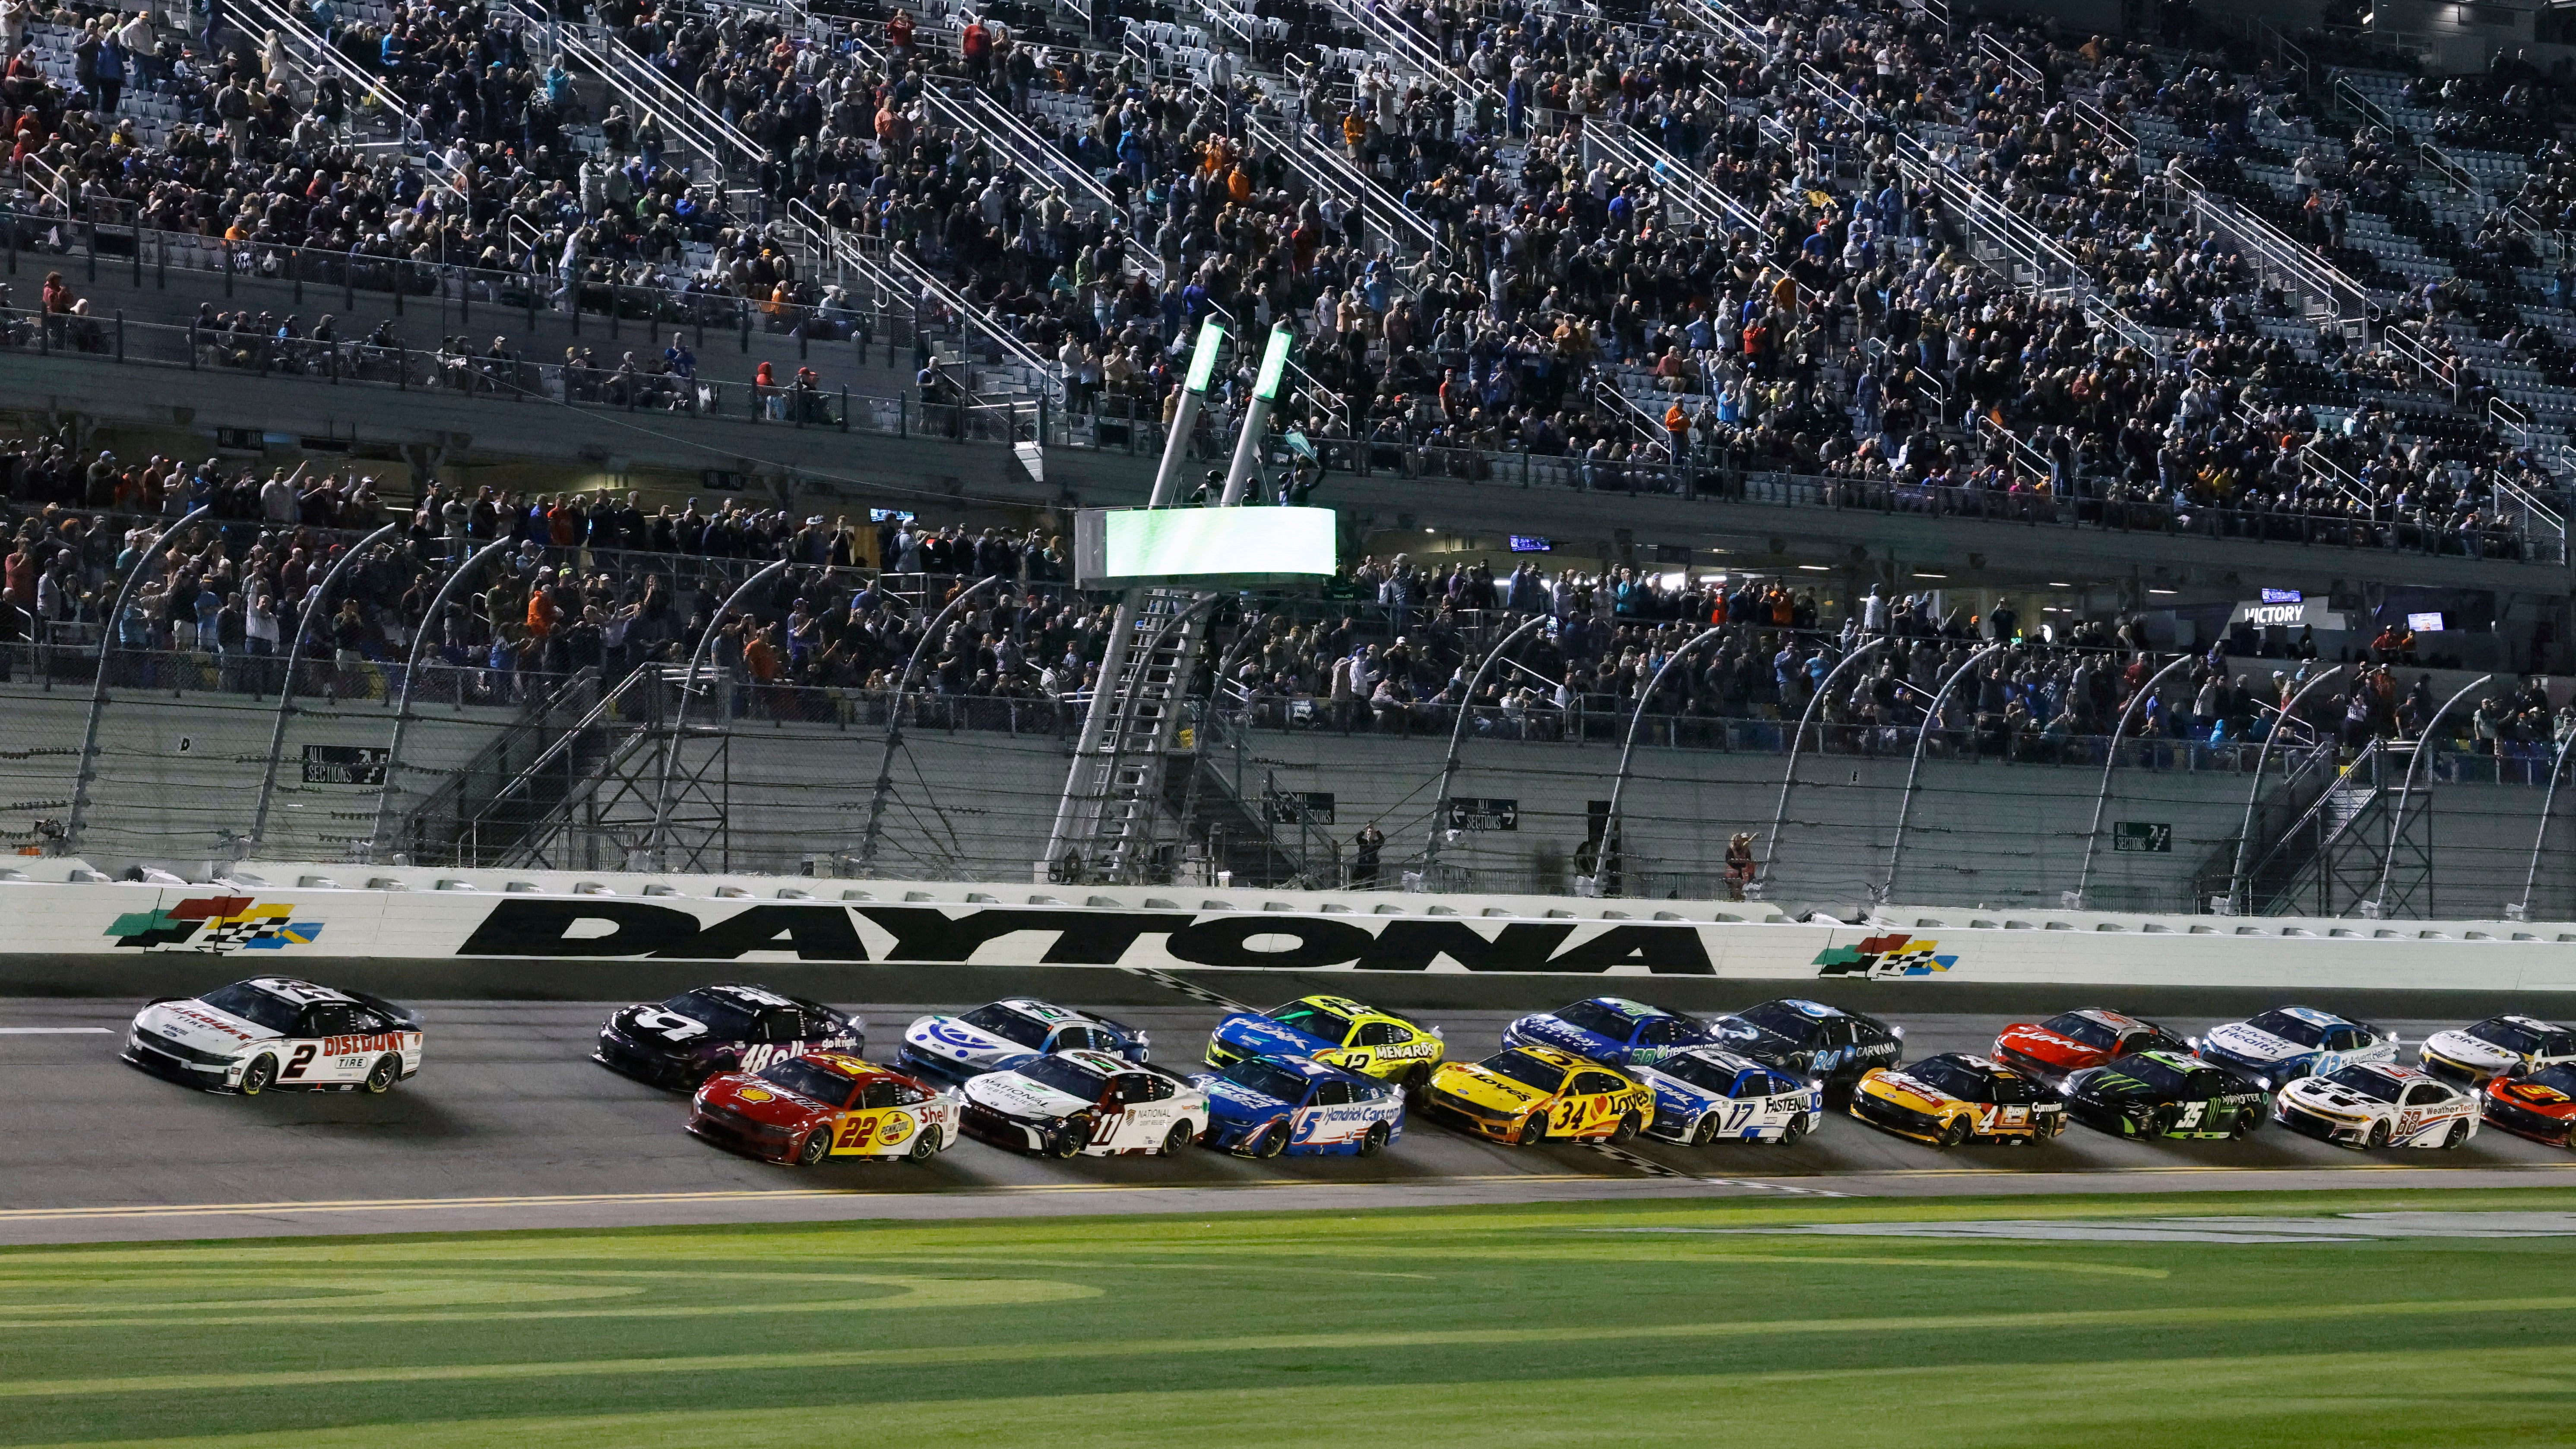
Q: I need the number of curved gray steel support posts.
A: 15